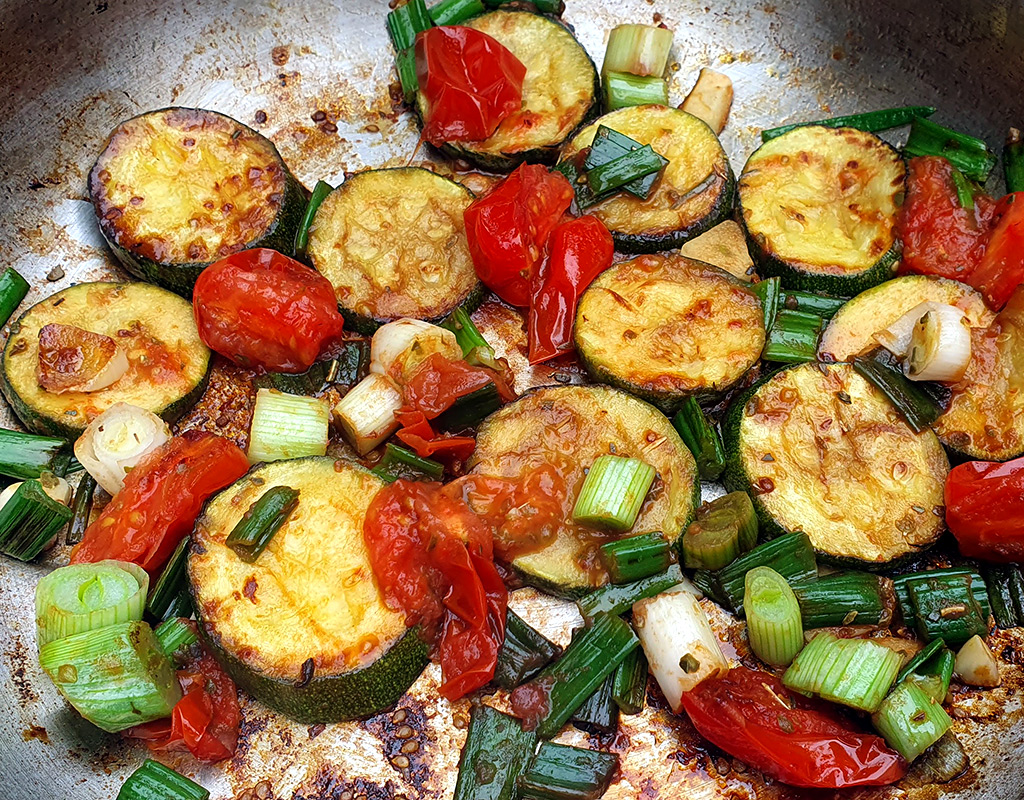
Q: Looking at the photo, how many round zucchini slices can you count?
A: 12